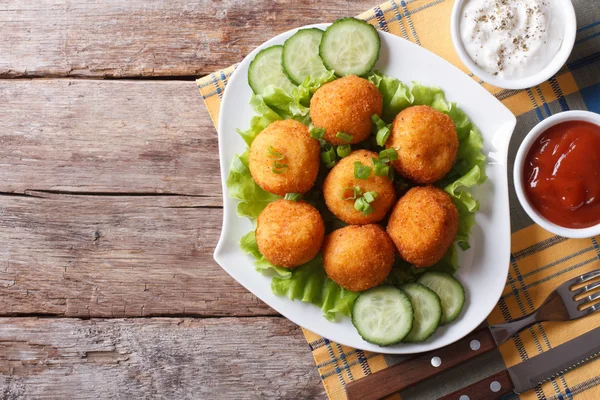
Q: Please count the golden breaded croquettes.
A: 7